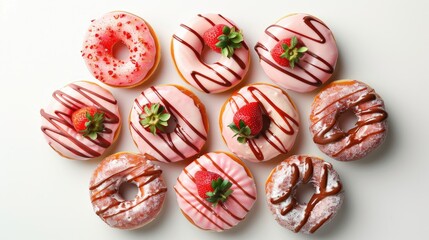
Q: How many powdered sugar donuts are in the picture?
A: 3